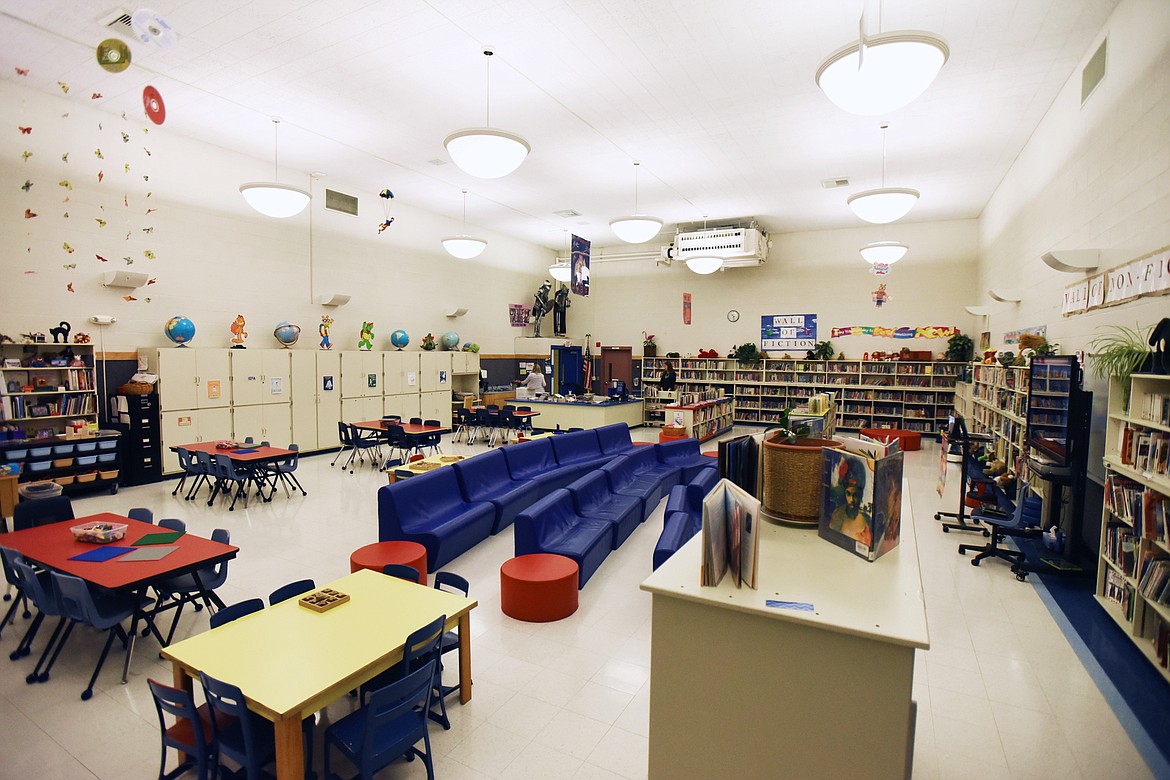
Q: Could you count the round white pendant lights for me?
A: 9